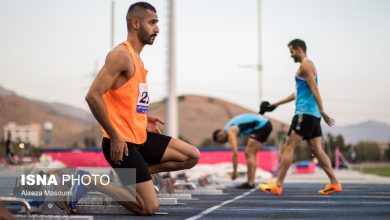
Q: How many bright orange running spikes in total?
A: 2